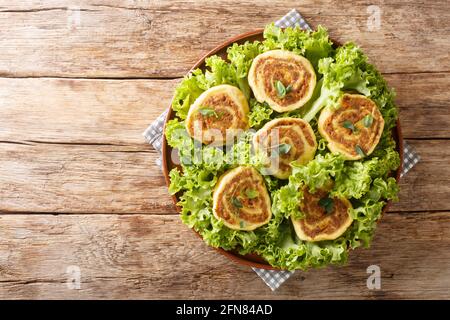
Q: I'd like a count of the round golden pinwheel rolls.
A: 6